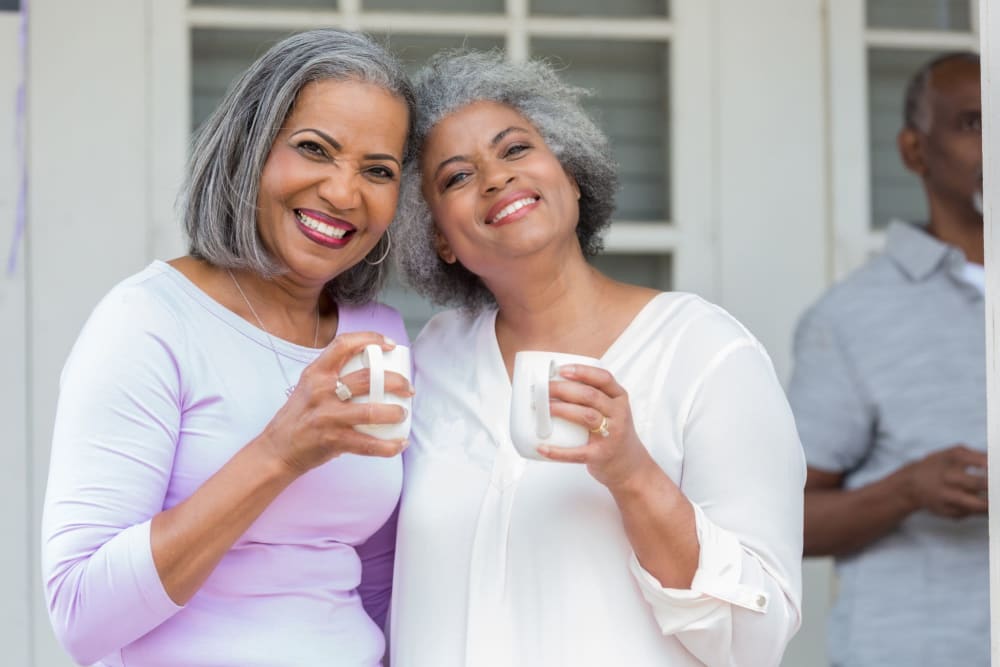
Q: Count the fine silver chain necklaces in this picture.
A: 1